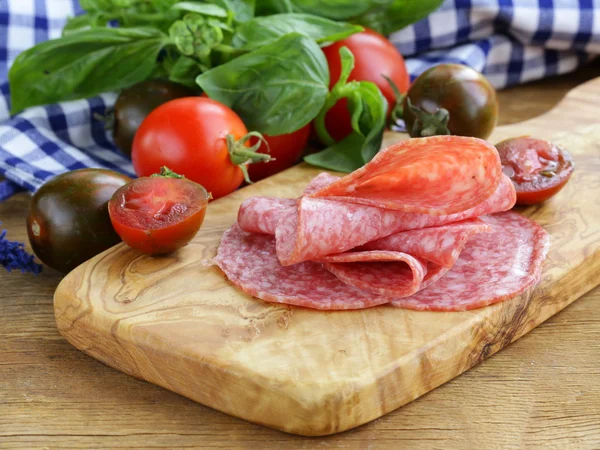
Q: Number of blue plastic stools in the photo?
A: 0